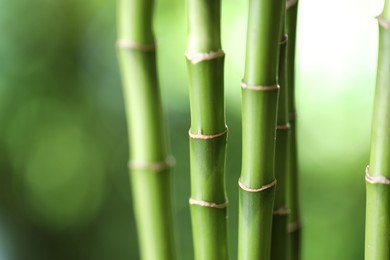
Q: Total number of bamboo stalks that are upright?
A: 6